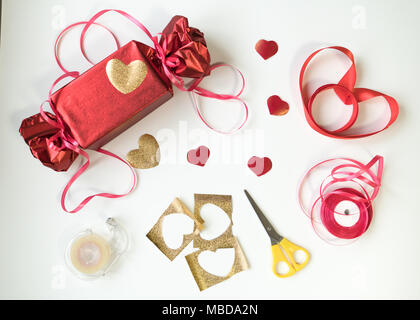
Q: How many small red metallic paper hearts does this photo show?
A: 4